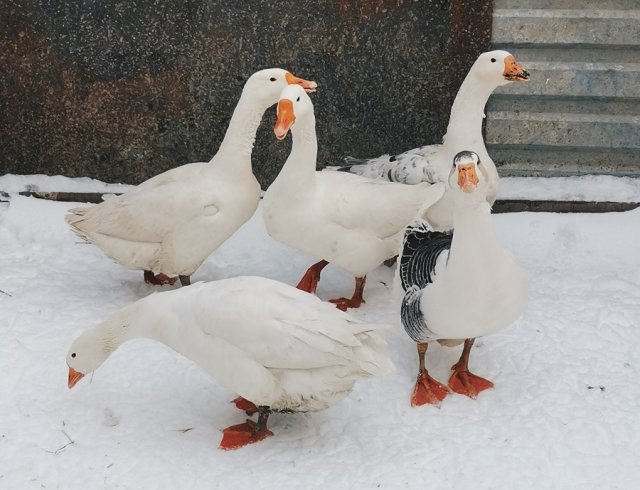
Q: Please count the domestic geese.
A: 5